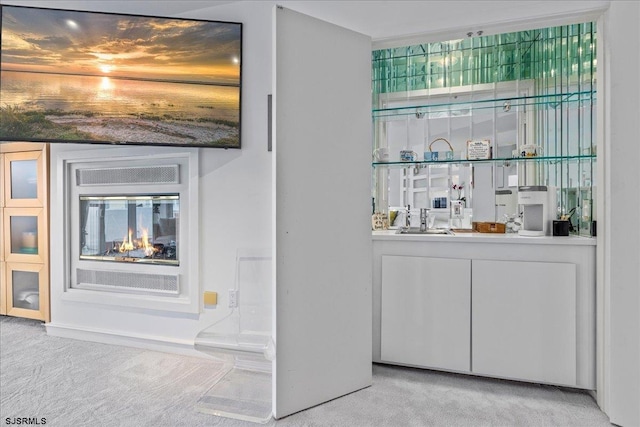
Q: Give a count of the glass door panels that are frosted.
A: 3